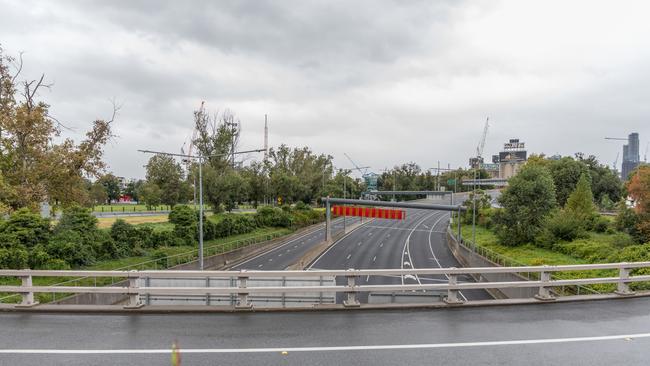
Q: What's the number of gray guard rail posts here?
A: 7